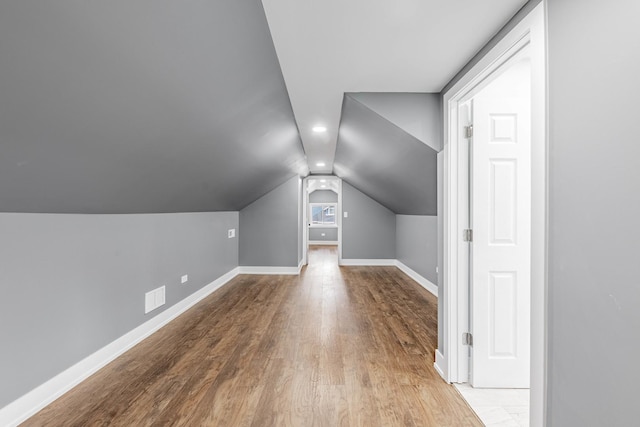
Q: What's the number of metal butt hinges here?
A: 3